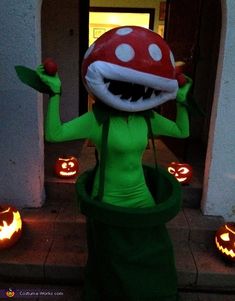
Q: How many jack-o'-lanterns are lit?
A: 4